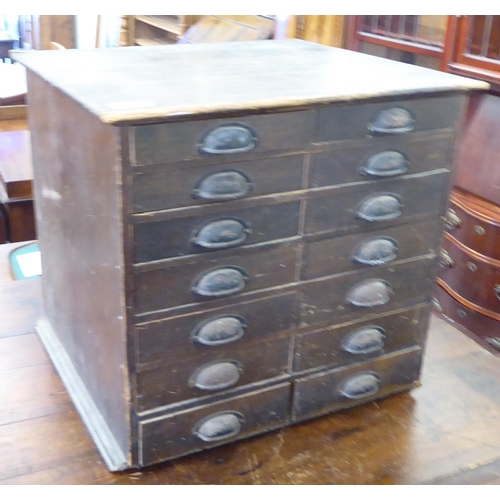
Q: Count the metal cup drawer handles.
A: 14